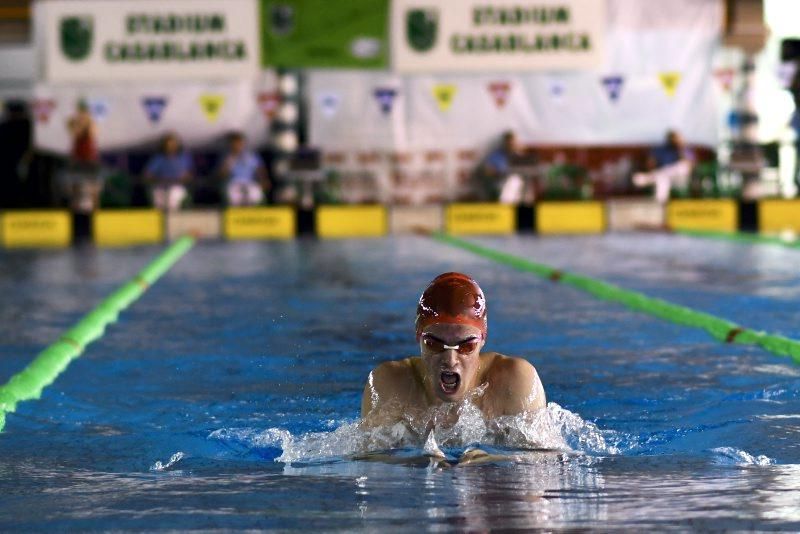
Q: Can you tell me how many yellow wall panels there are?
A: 8